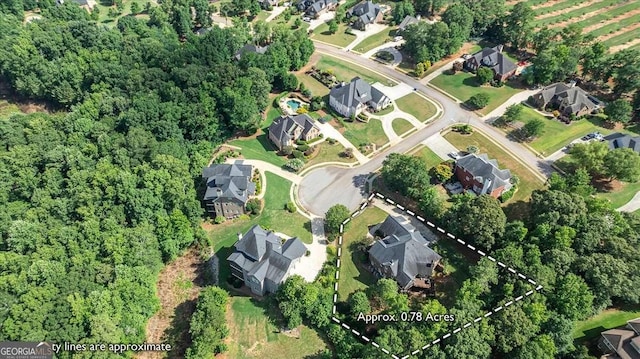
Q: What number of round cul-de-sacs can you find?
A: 1